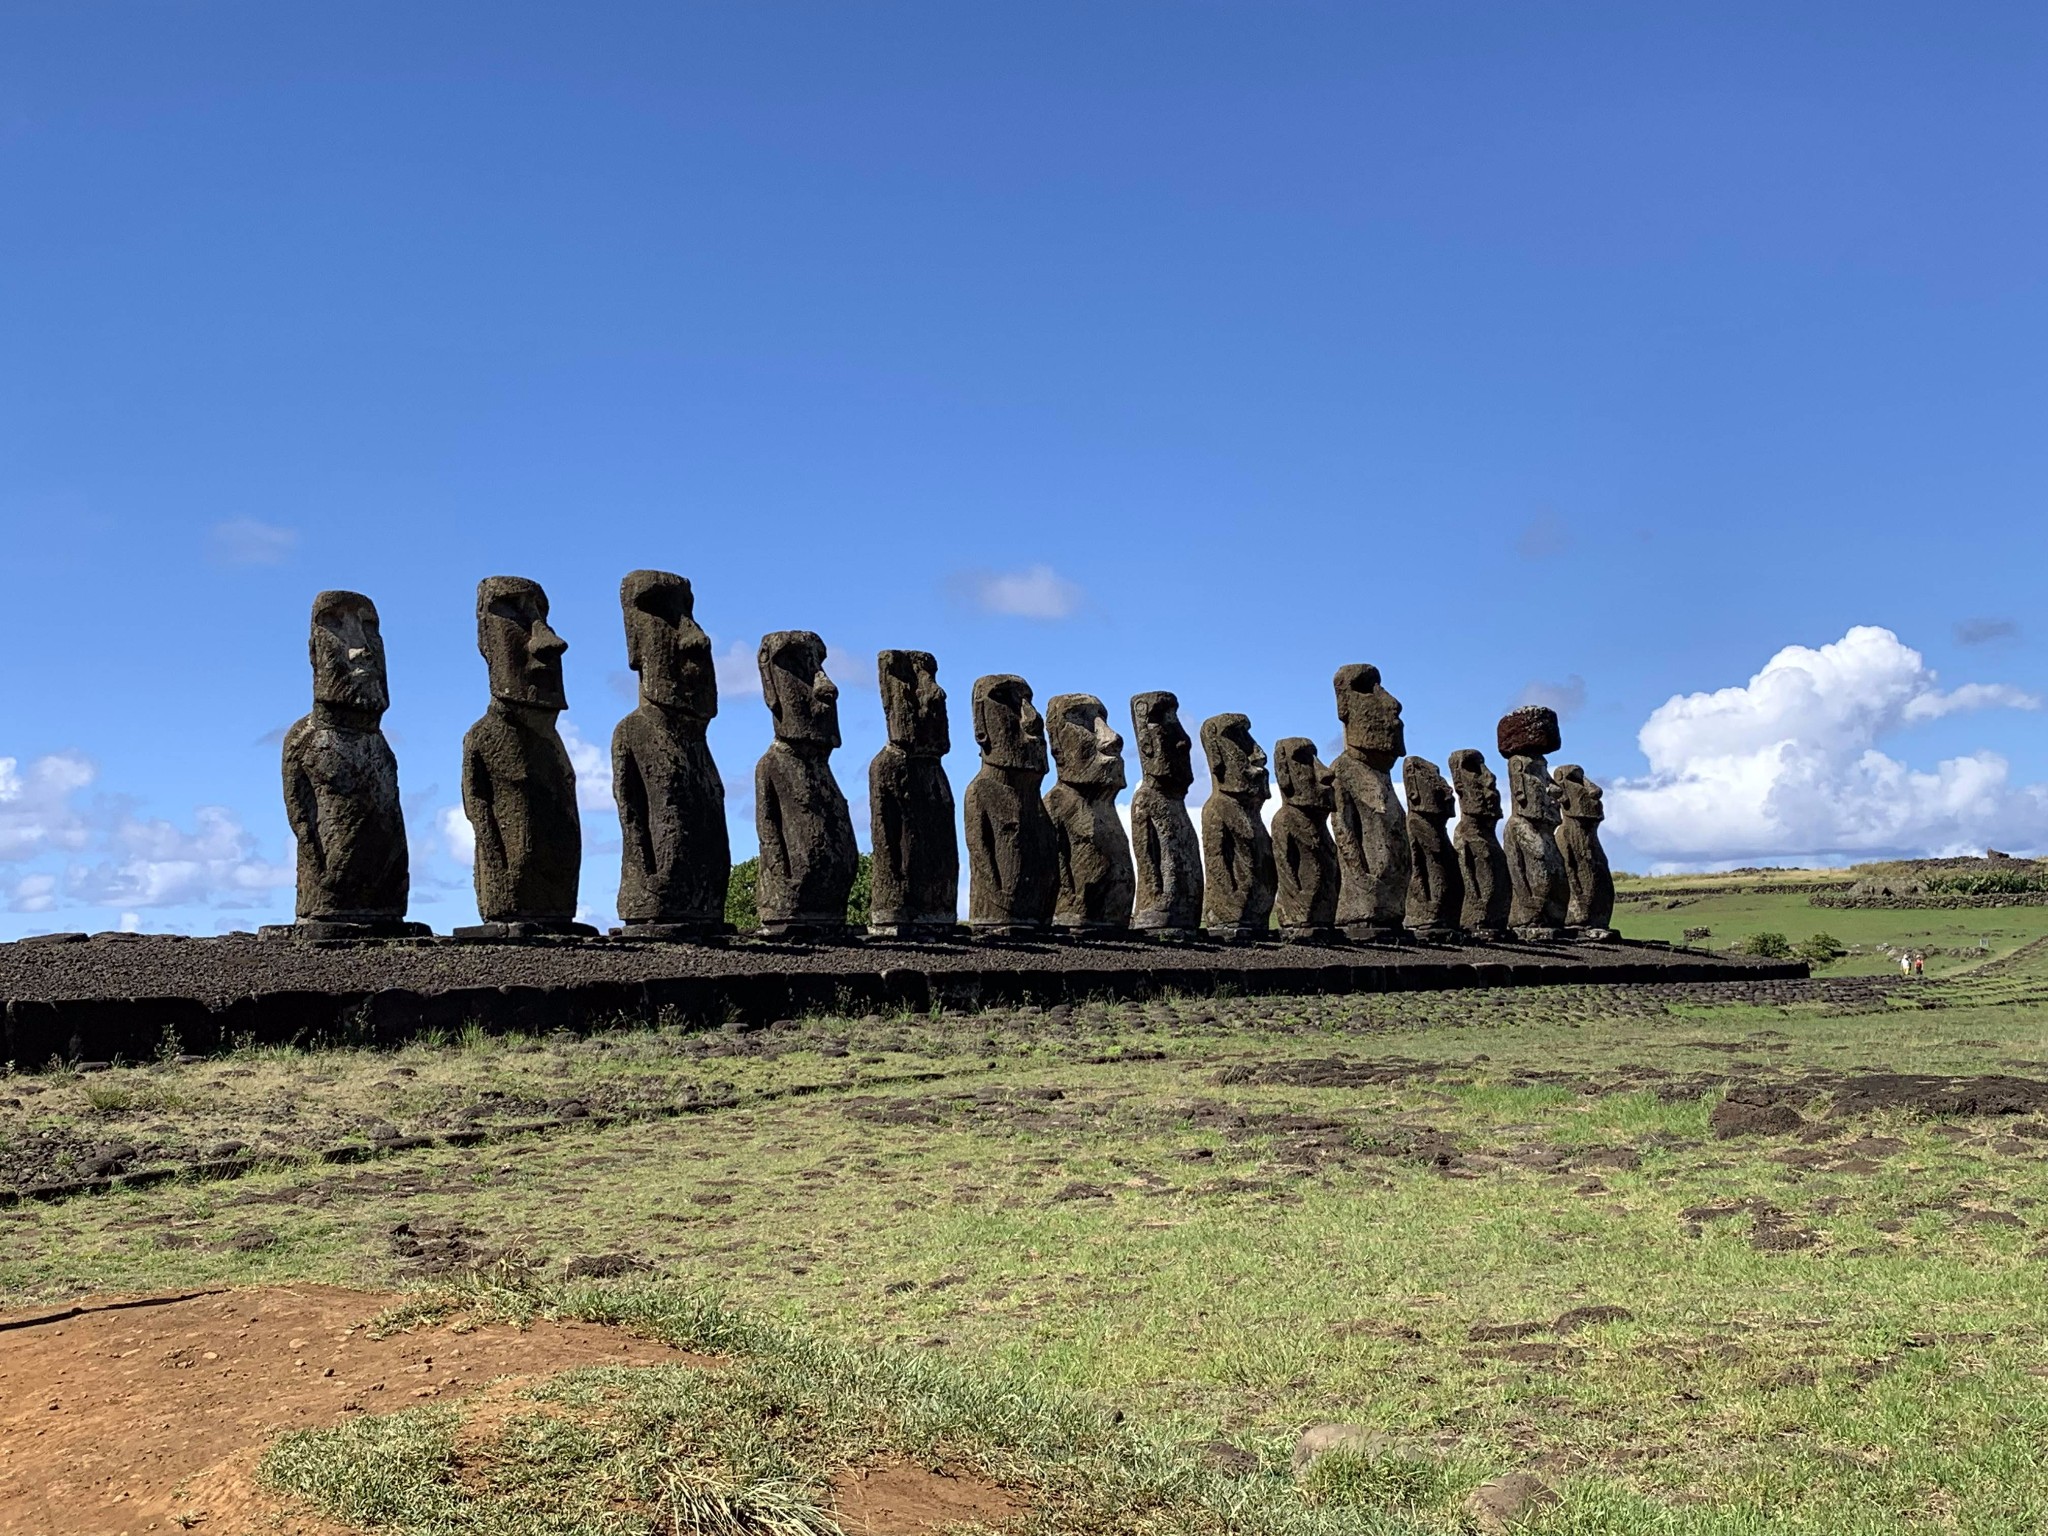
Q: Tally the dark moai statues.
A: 15